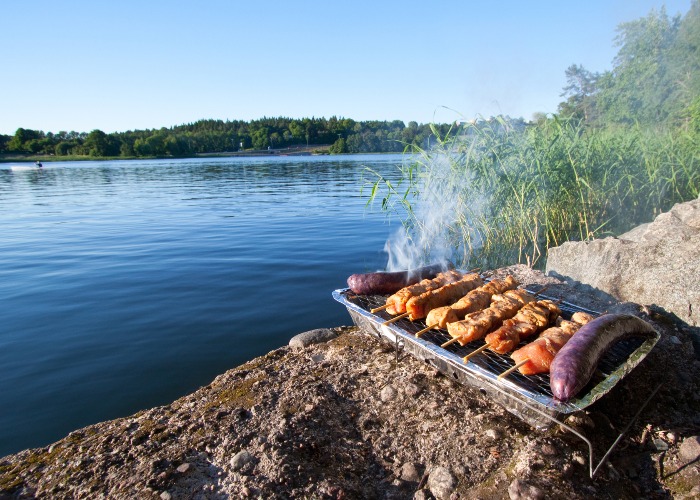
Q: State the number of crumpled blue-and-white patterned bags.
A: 0